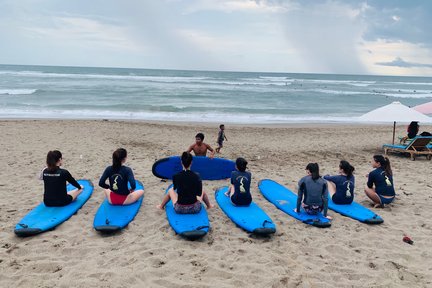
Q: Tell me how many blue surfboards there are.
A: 7